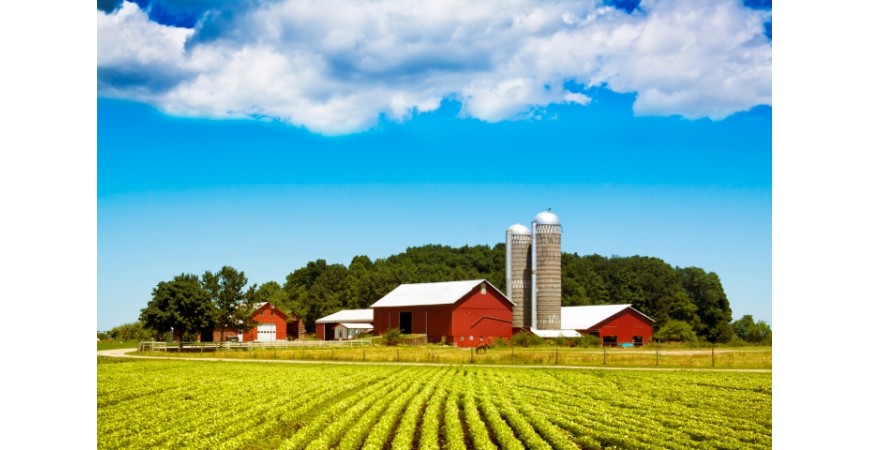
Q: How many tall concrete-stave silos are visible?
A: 2